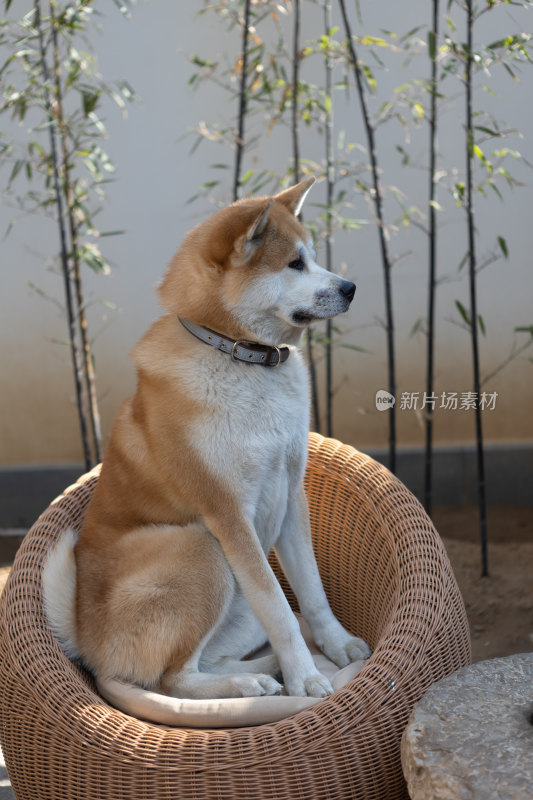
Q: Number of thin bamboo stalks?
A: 8